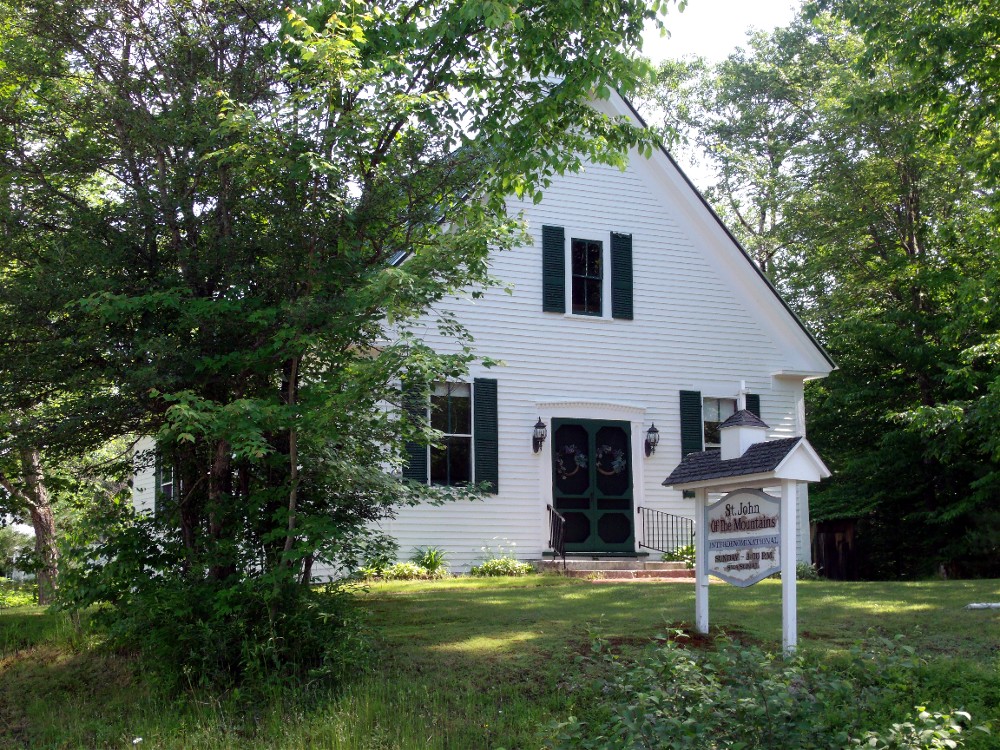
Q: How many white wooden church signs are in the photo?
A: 1